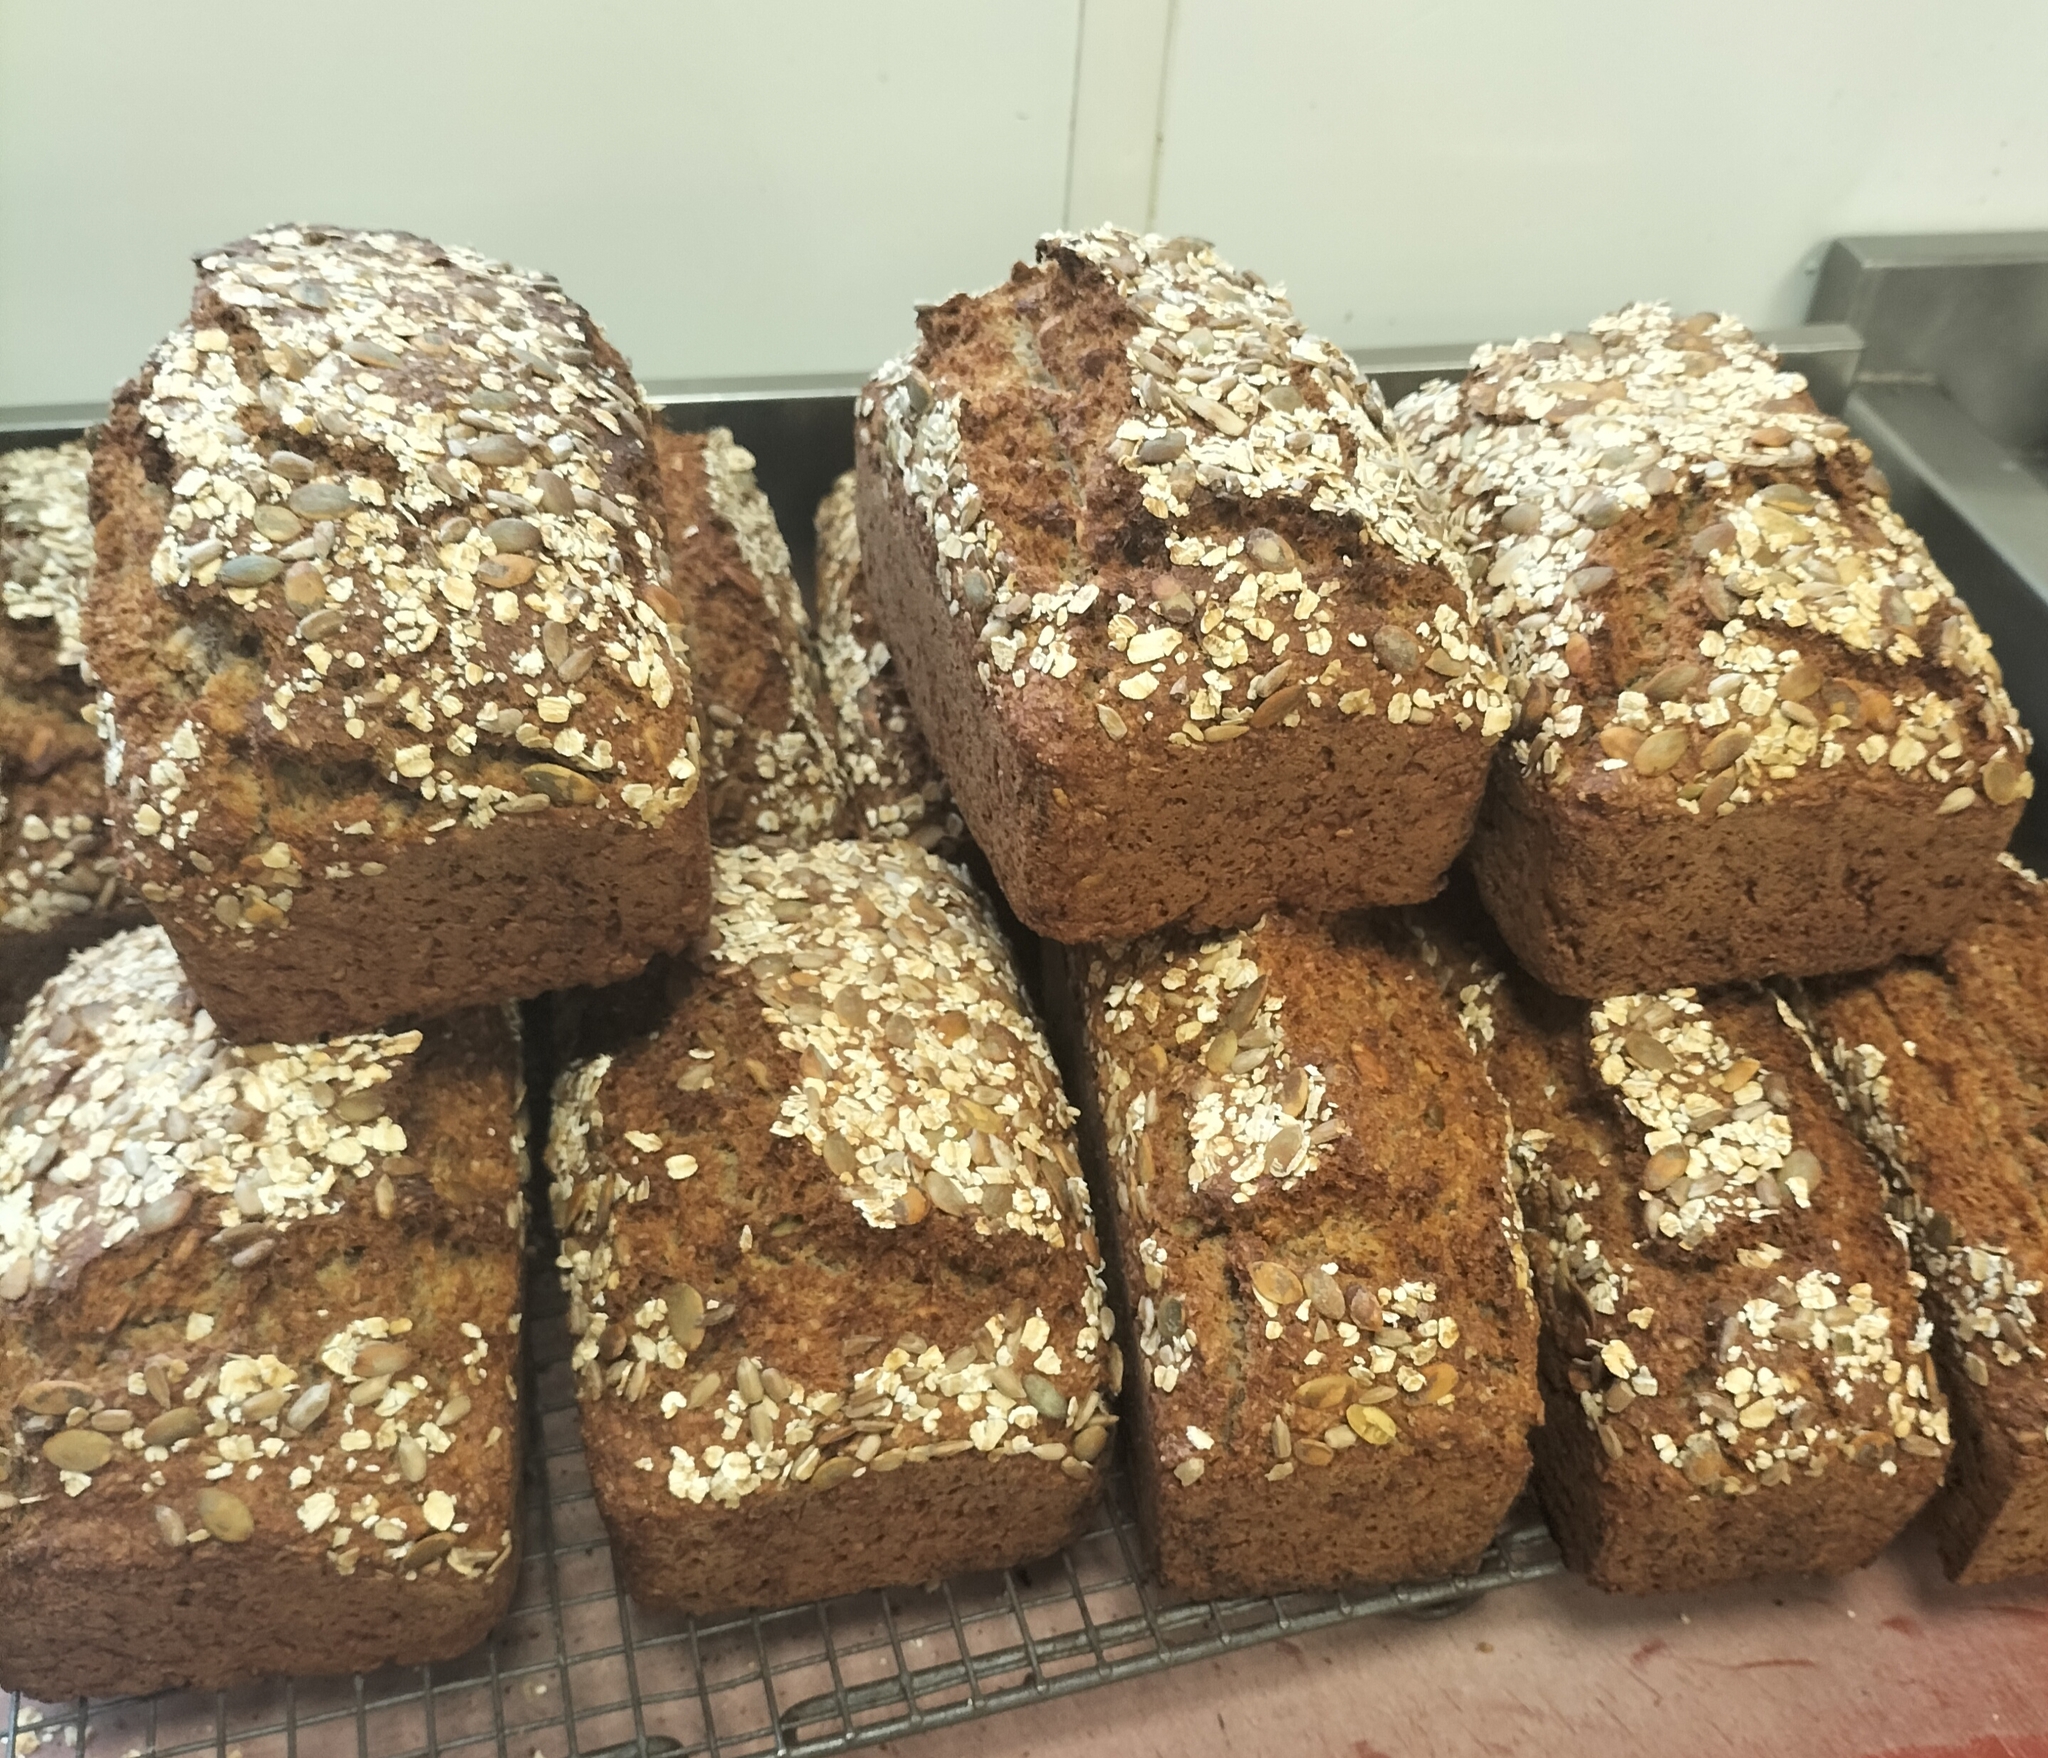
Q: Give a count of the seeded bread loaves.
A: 11